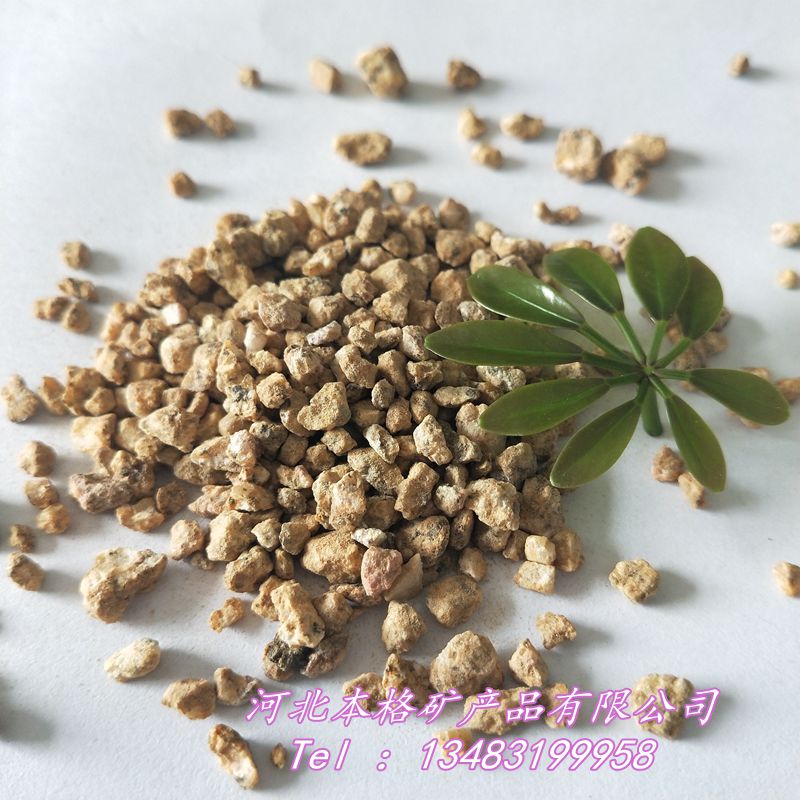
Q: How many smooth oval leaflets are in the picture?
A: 9